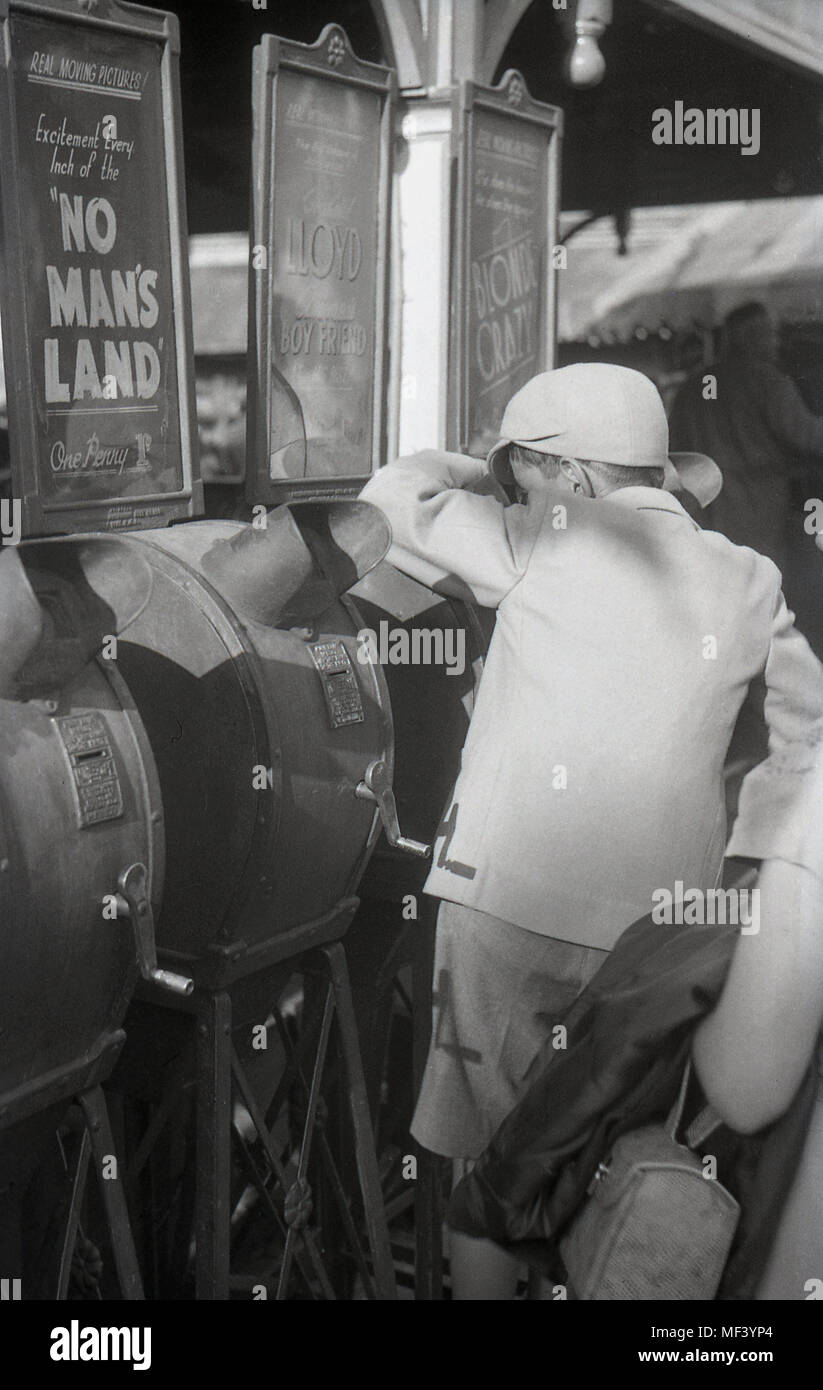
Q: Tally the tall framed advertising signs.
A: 3